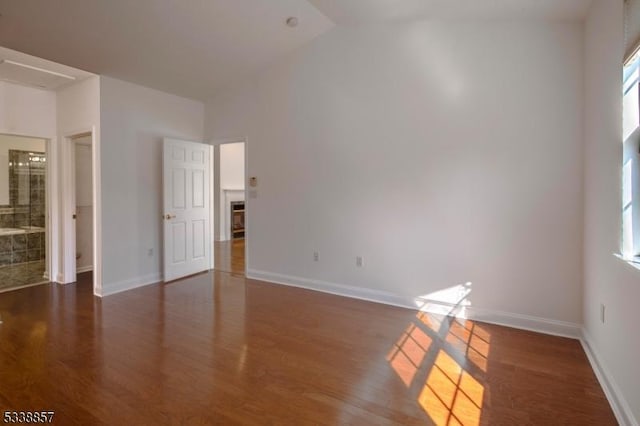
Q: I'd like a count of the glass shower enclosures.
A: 1